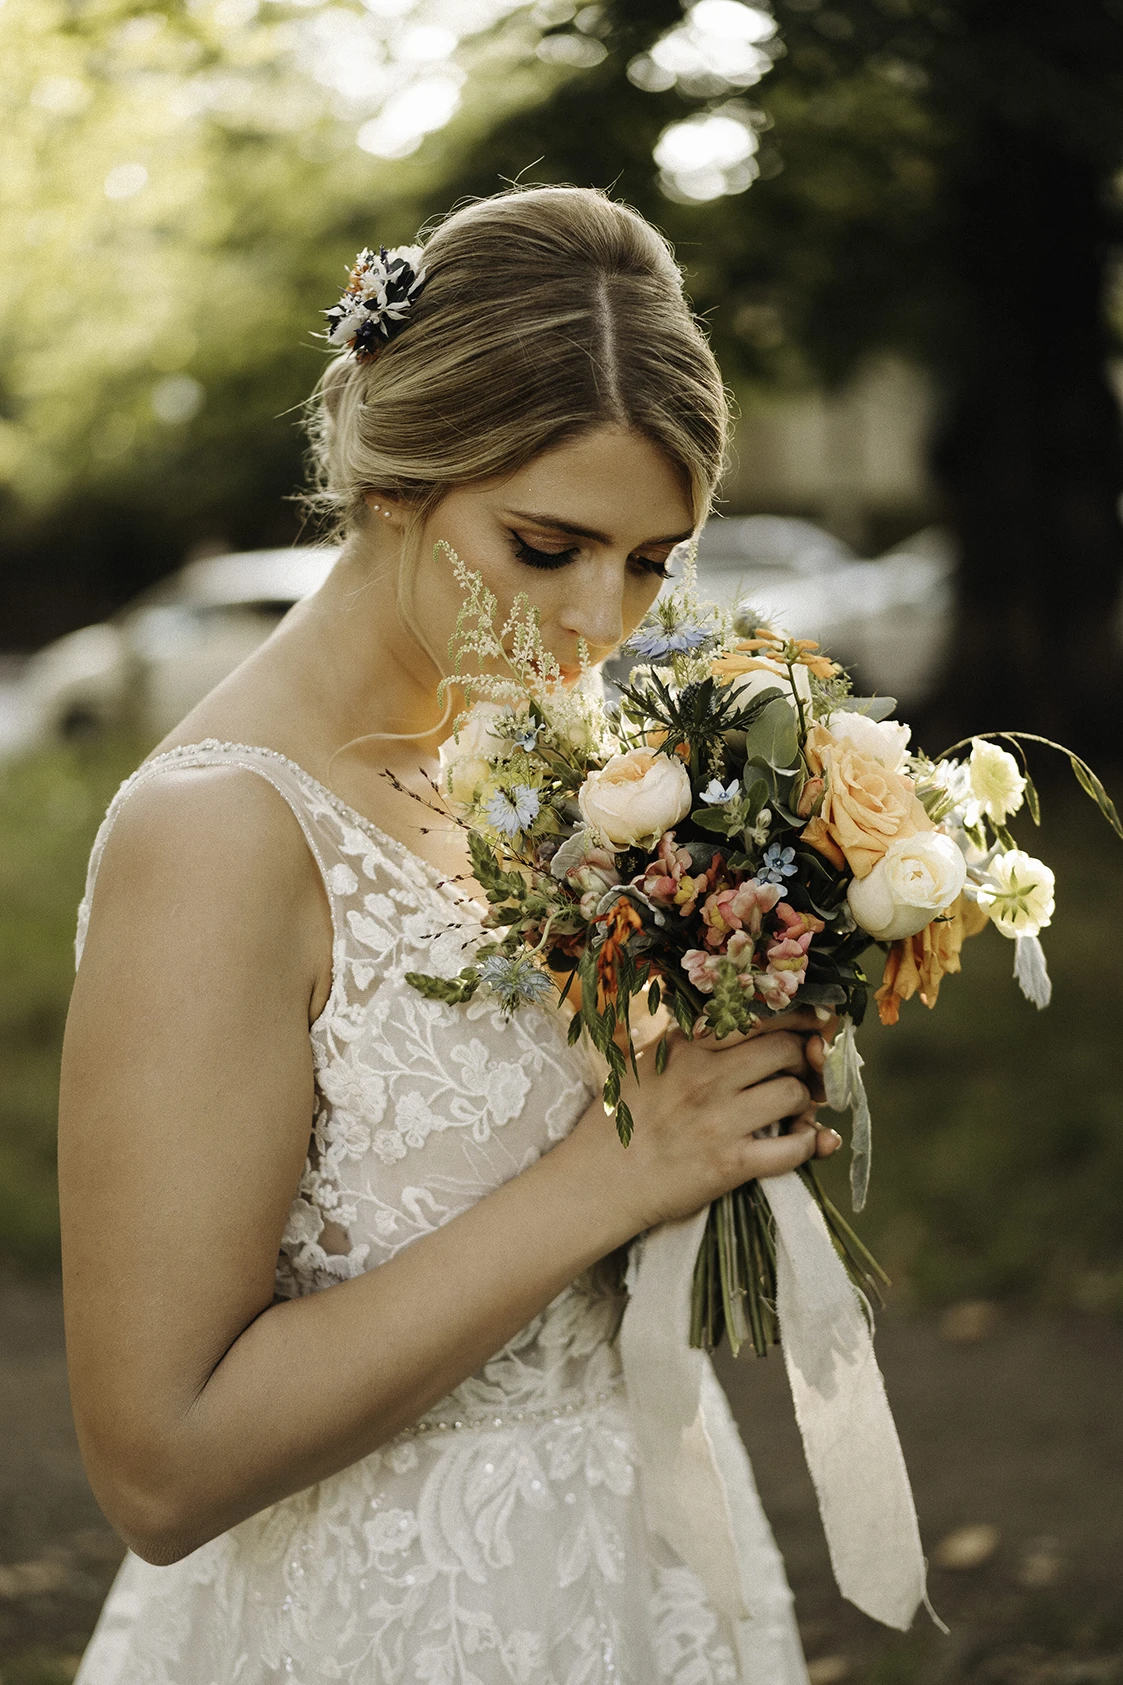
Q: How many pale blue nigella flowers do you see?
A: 3